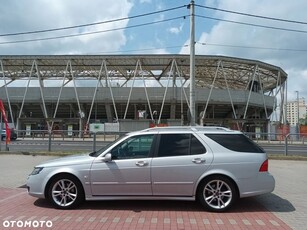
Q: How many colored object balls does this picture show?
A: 0